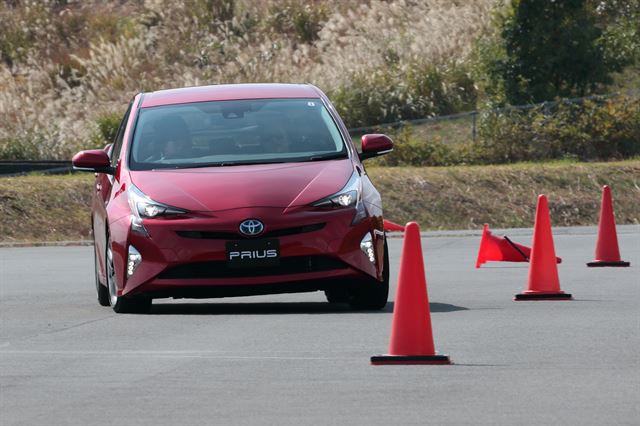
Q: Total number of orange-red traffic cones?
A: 5